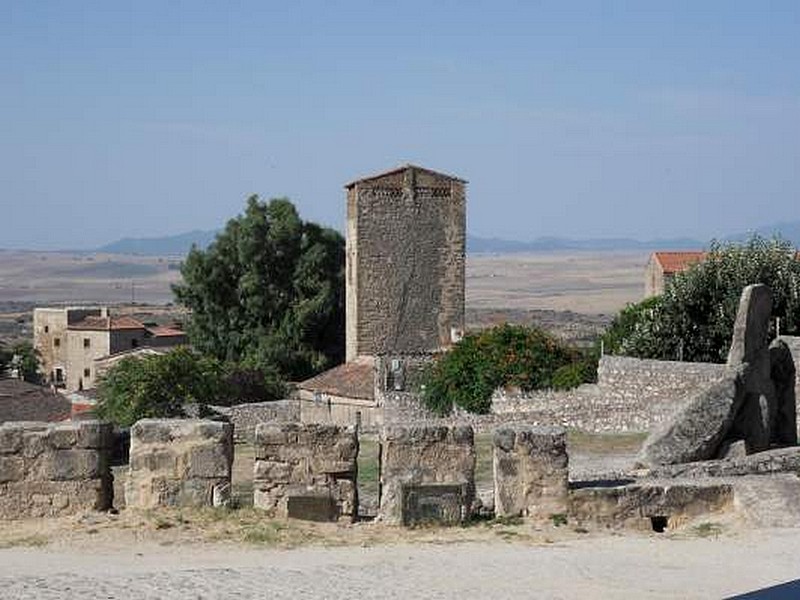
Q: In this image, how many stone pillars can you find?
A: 5